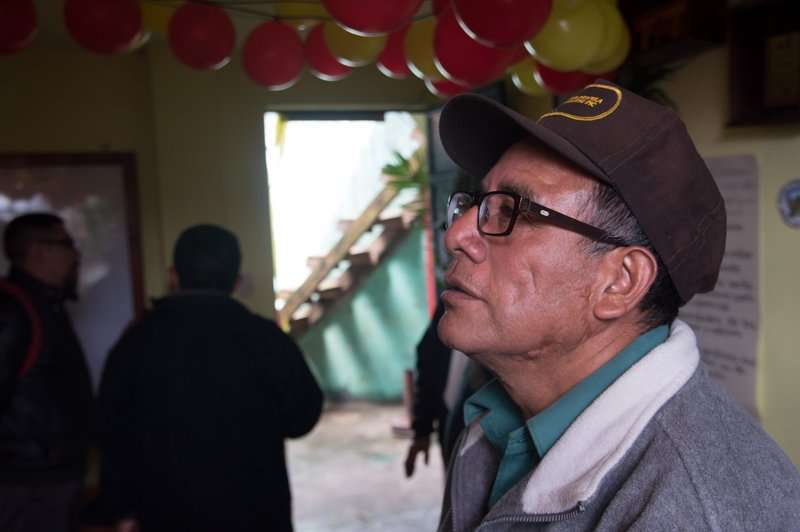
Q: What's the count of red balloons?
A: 11